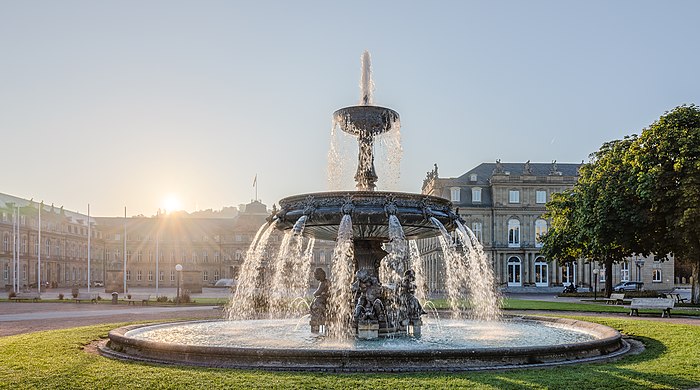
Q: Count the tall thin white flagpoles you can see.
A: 6